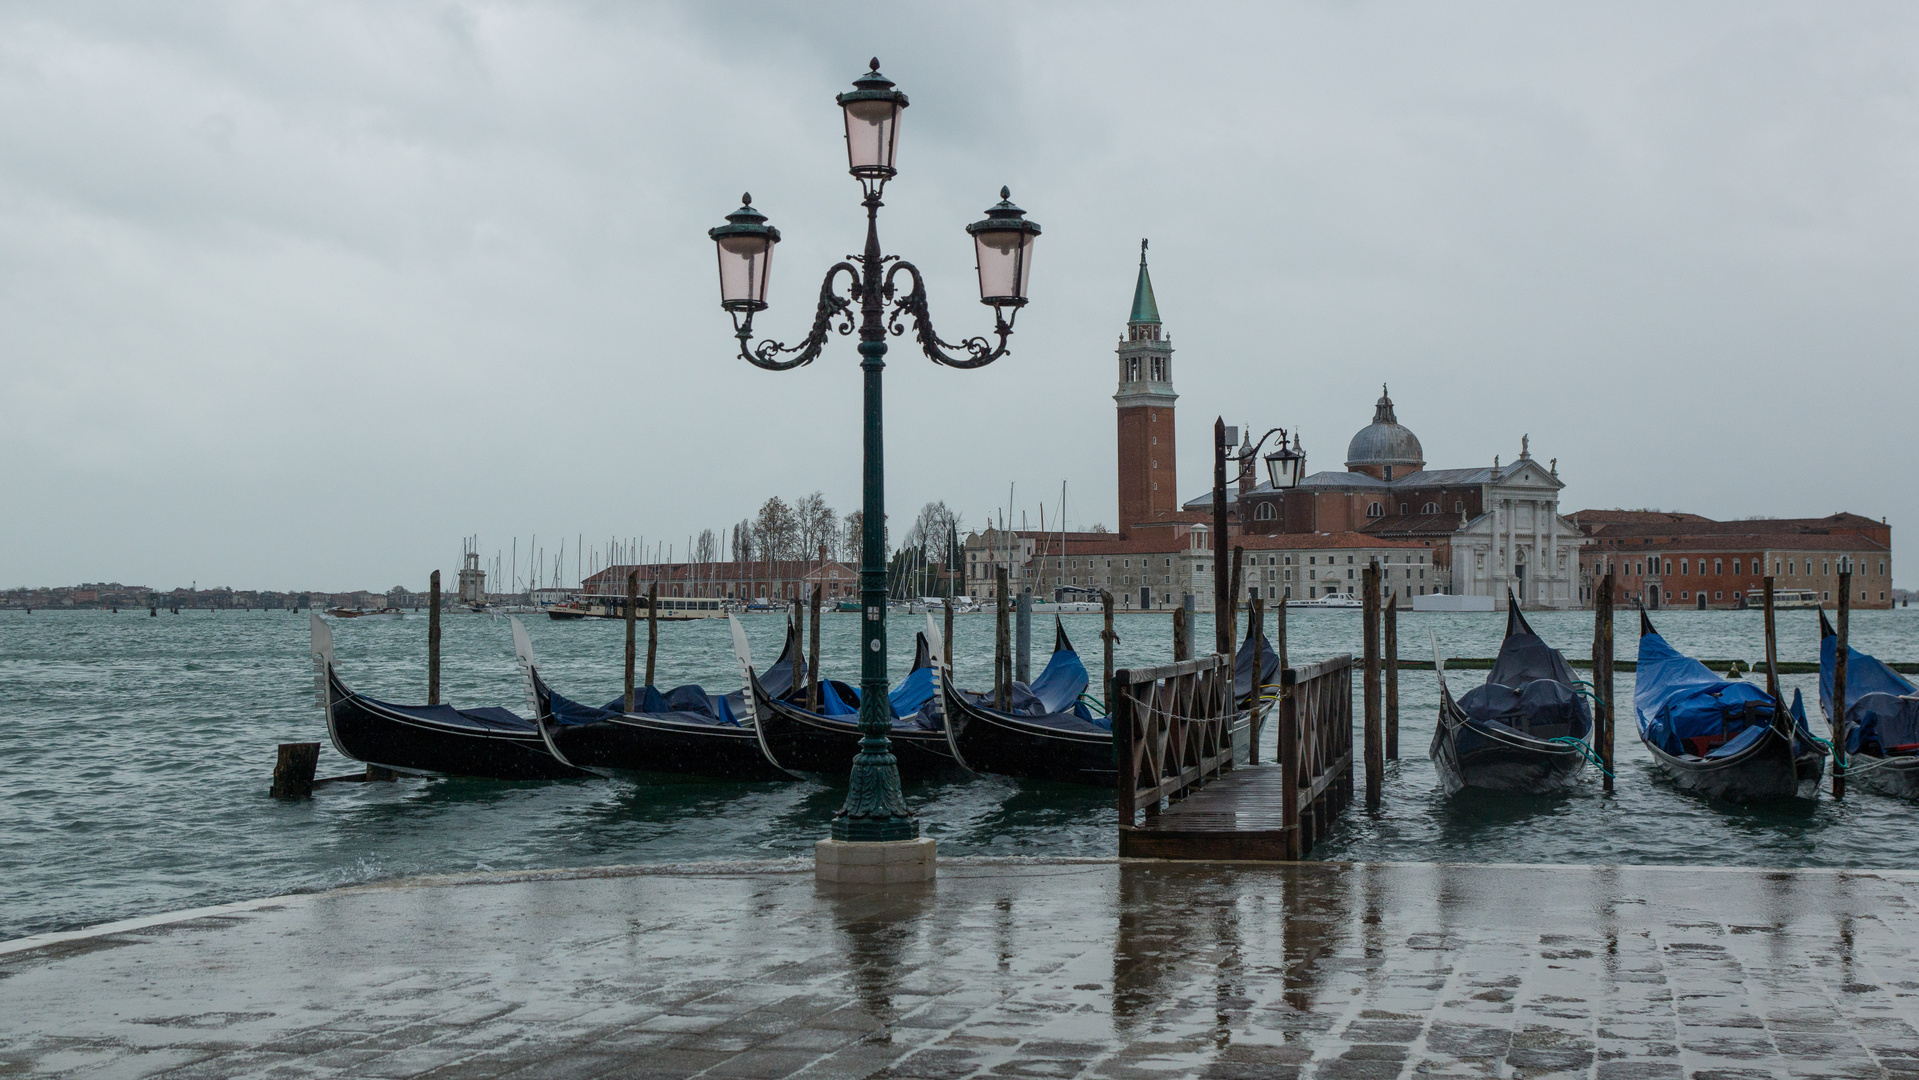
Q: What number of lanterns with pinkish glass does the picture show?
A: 3